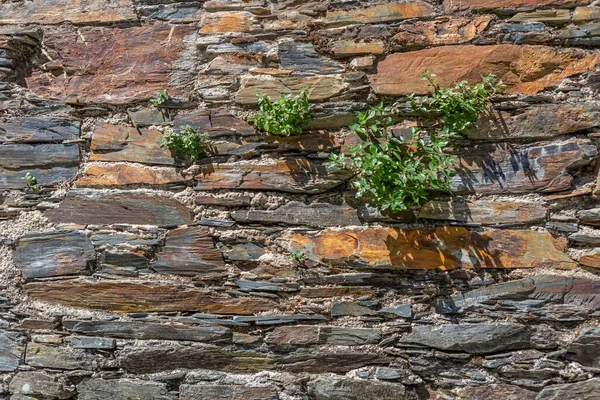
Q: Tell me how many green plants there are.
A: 7